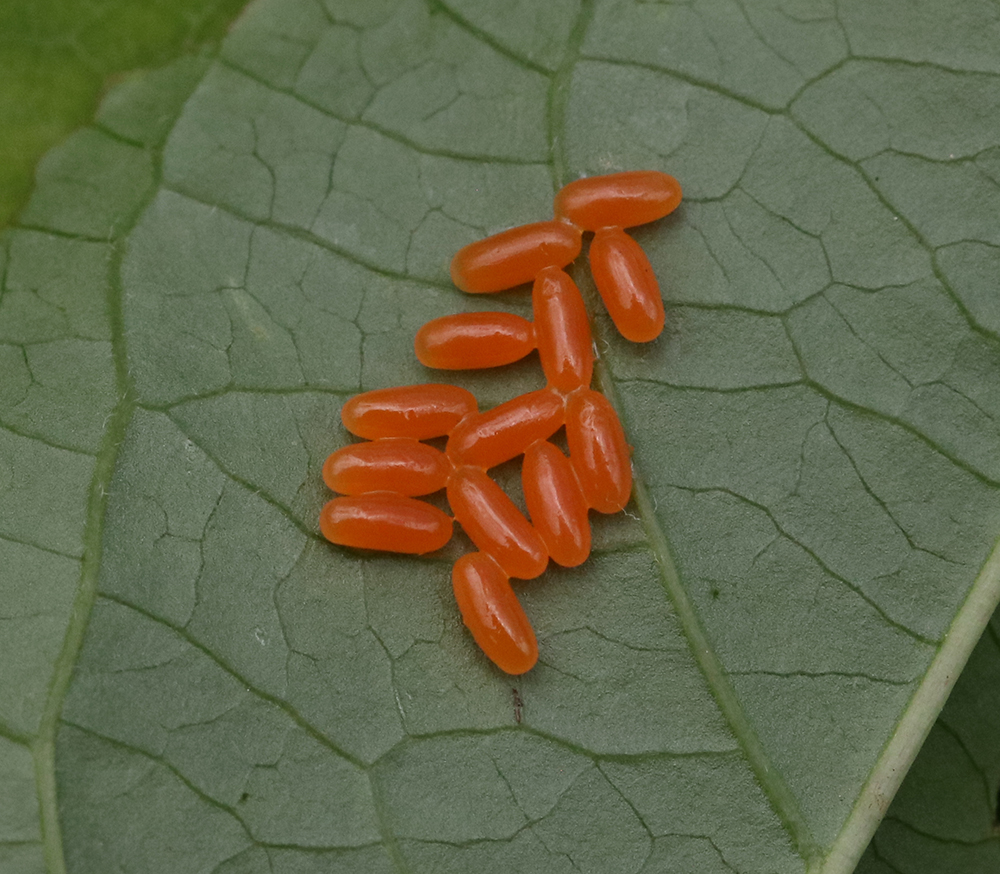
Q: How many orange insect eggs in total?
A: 13